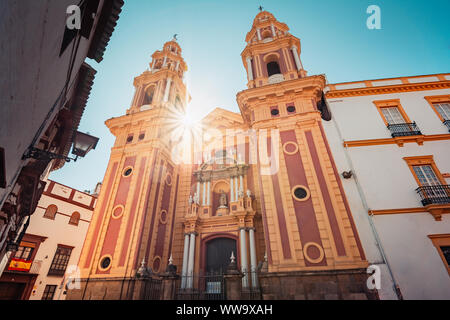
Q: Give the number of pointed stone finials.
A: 4